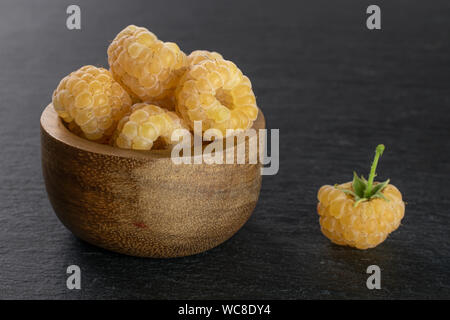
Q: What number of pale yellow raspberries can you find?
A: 6